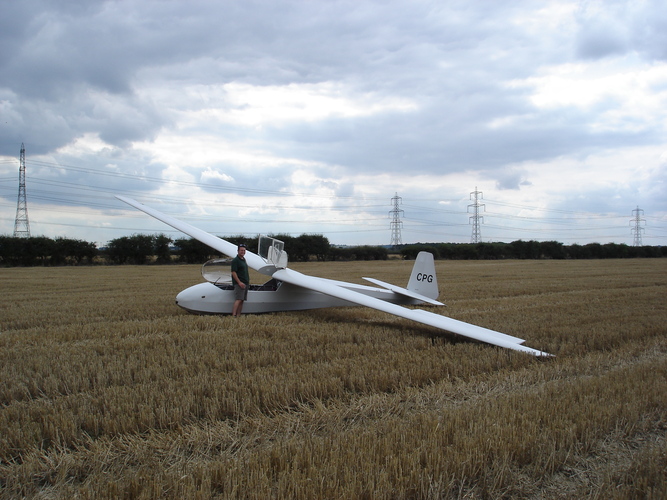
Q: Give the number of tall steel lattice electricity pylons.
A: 4